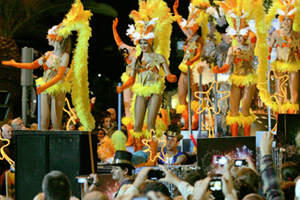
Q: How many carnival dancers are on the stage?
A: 6